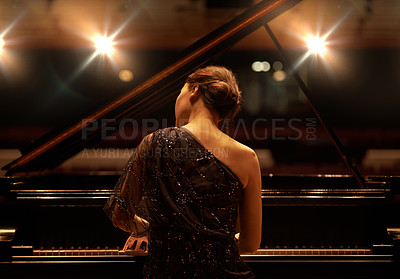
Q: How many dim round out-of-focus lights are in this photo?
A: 5